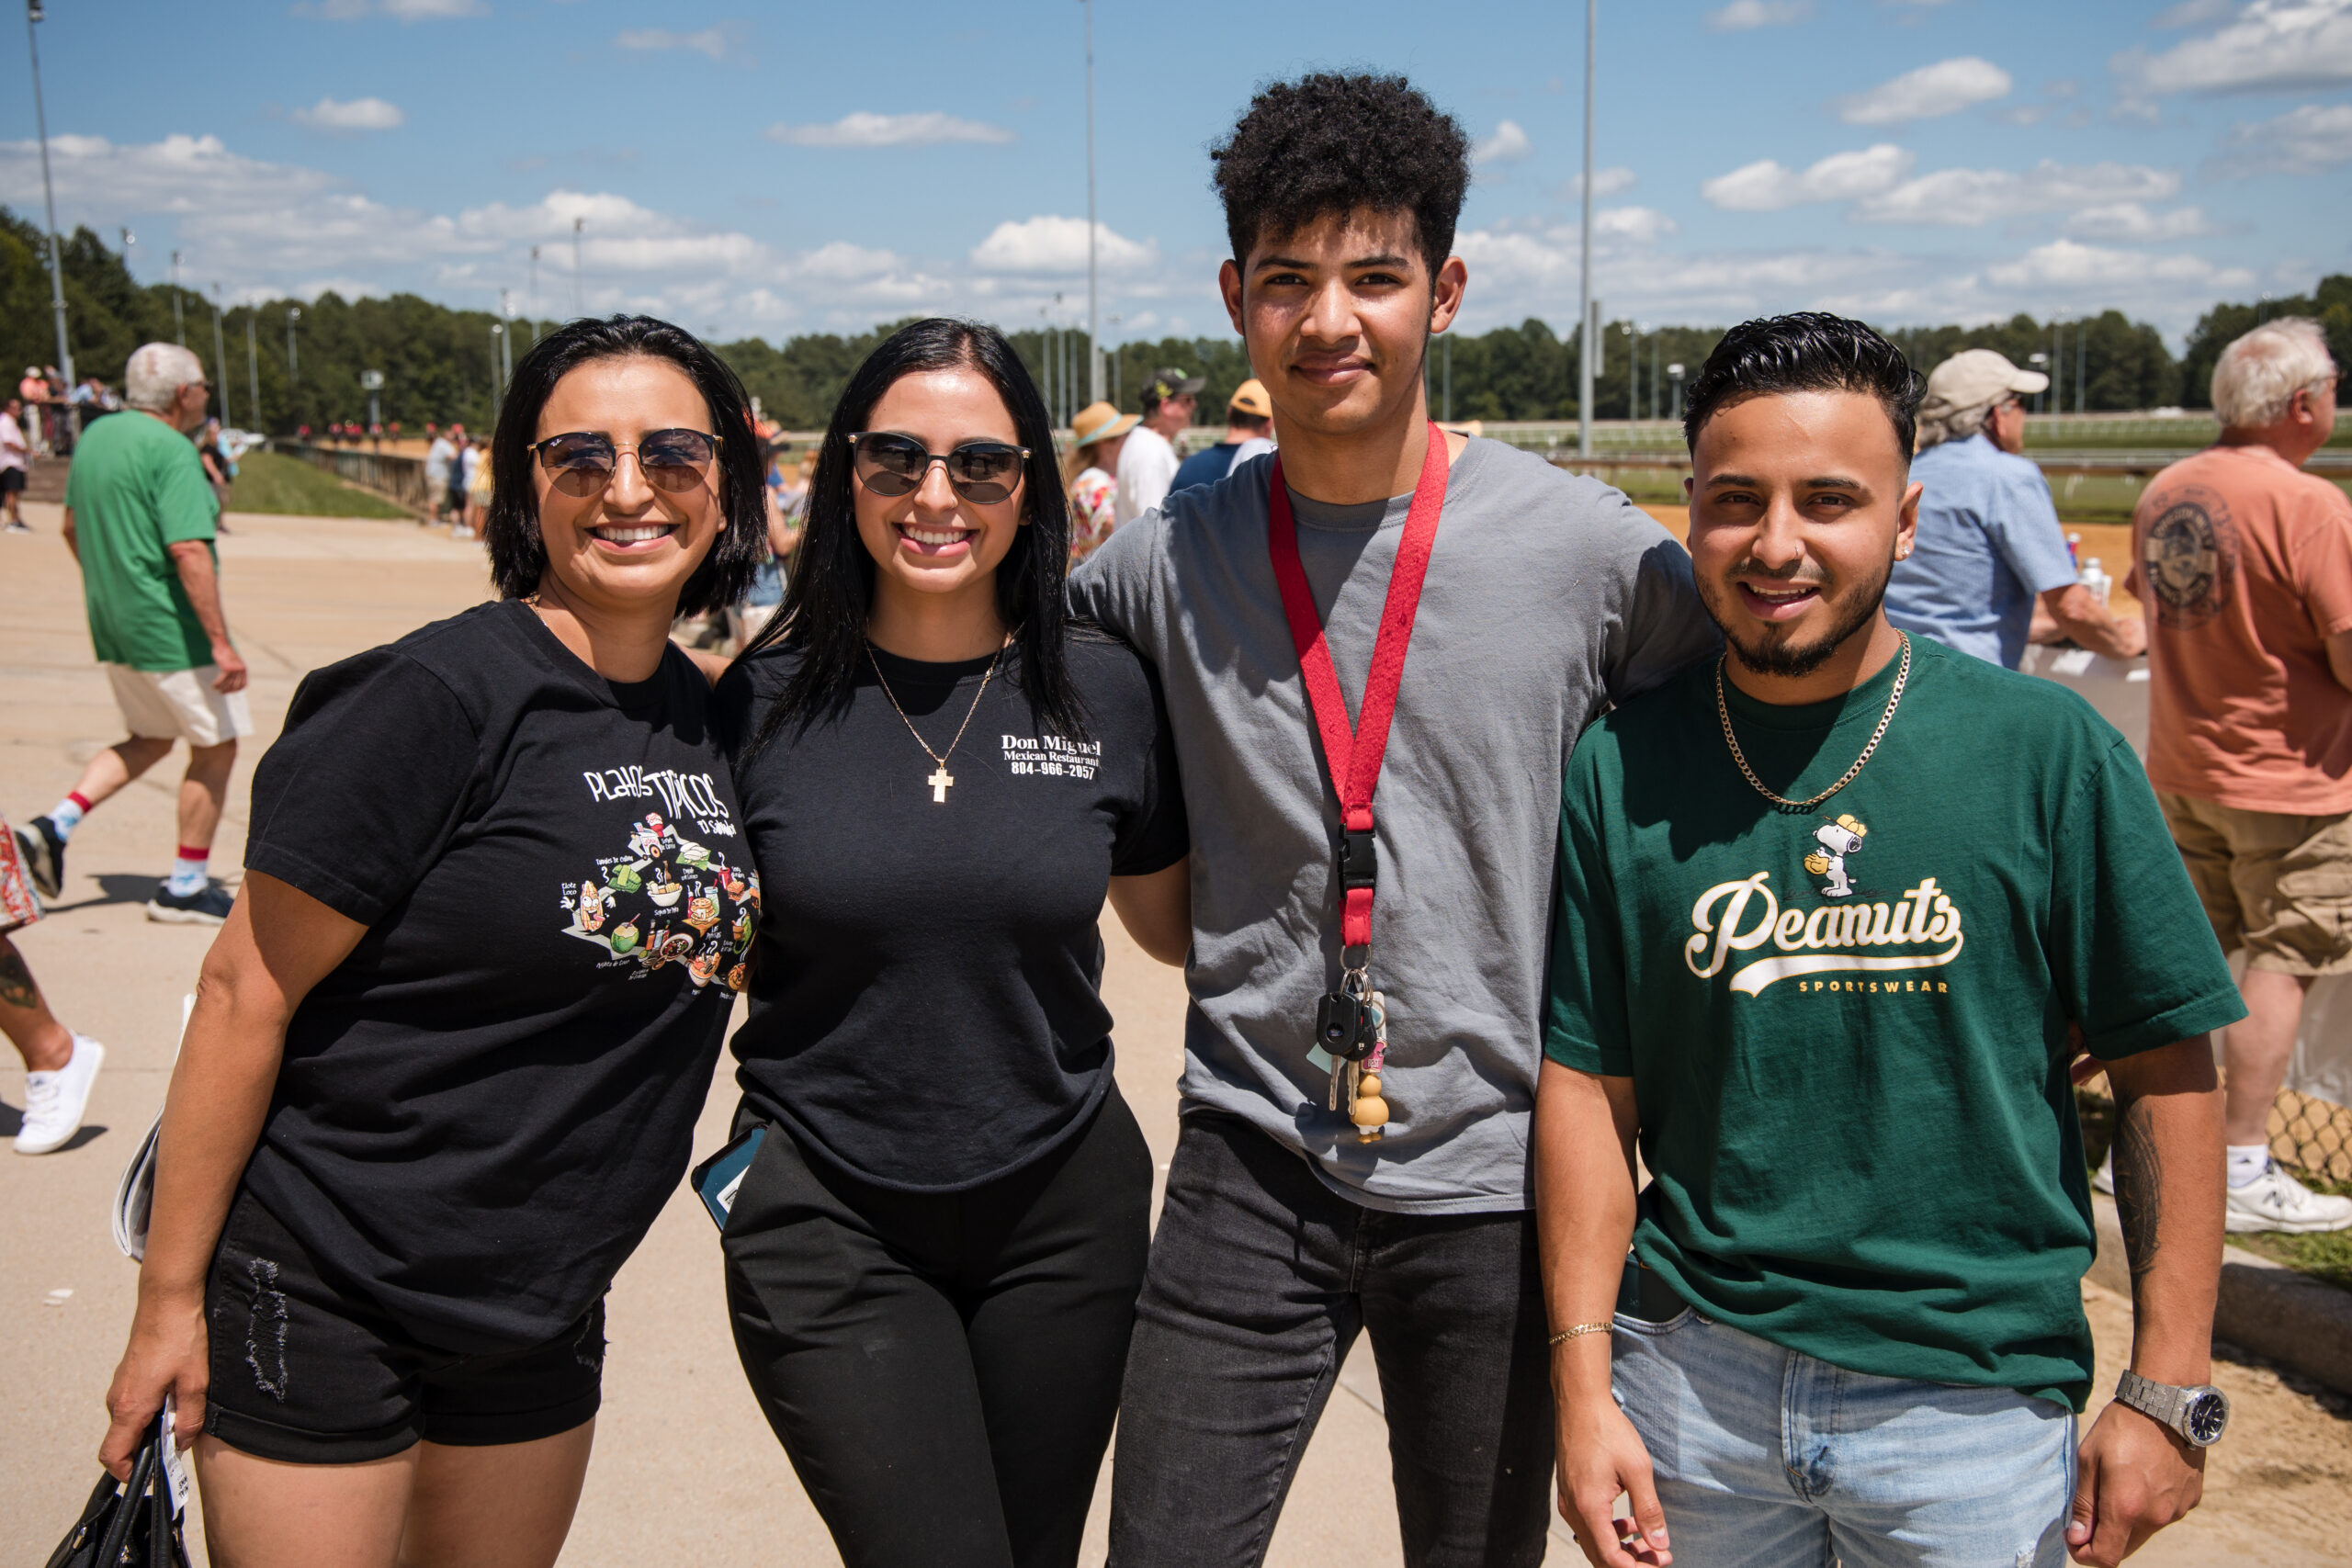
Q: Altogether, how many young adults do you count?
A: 4